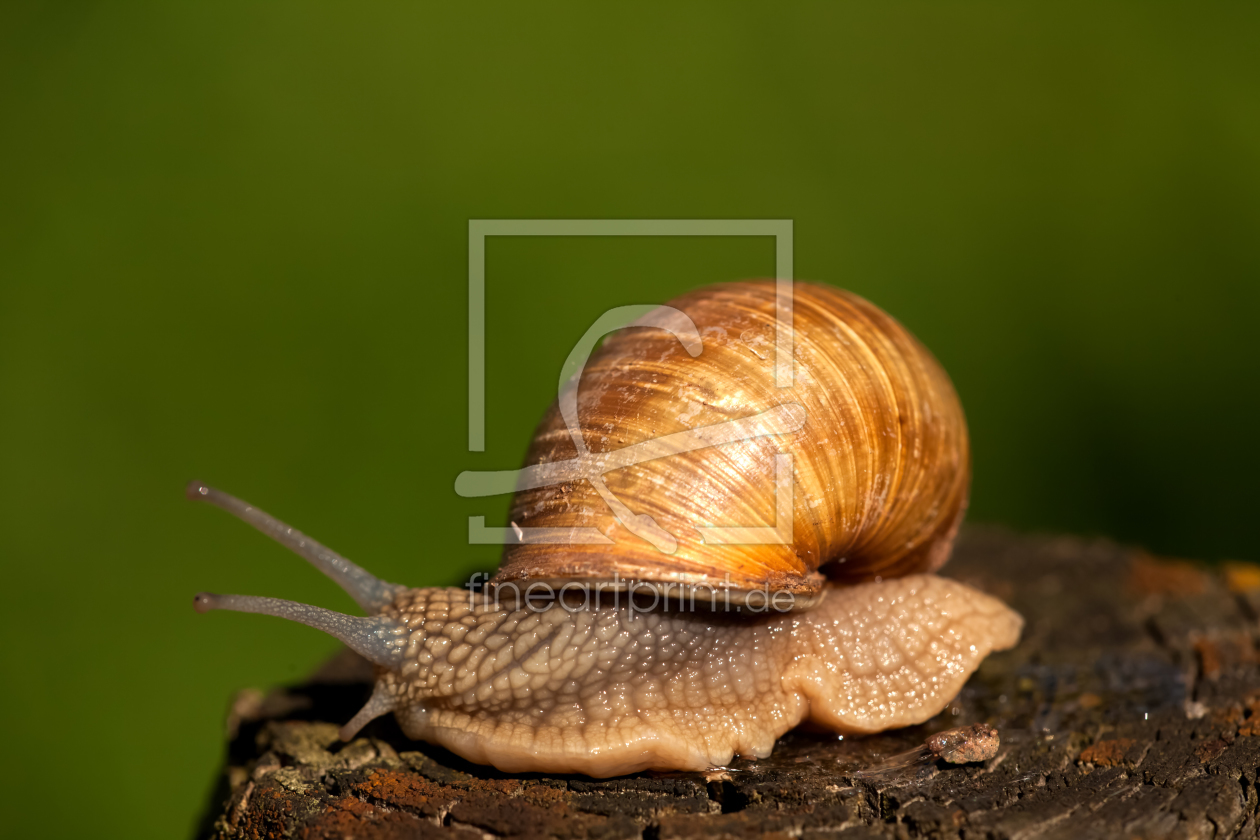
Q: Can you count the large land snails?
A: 1